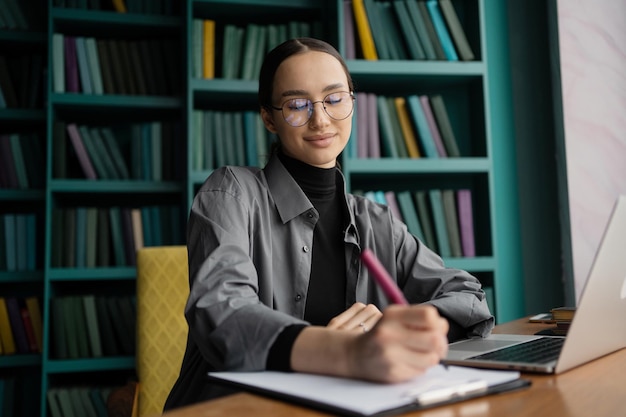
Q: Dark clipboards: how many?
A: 1